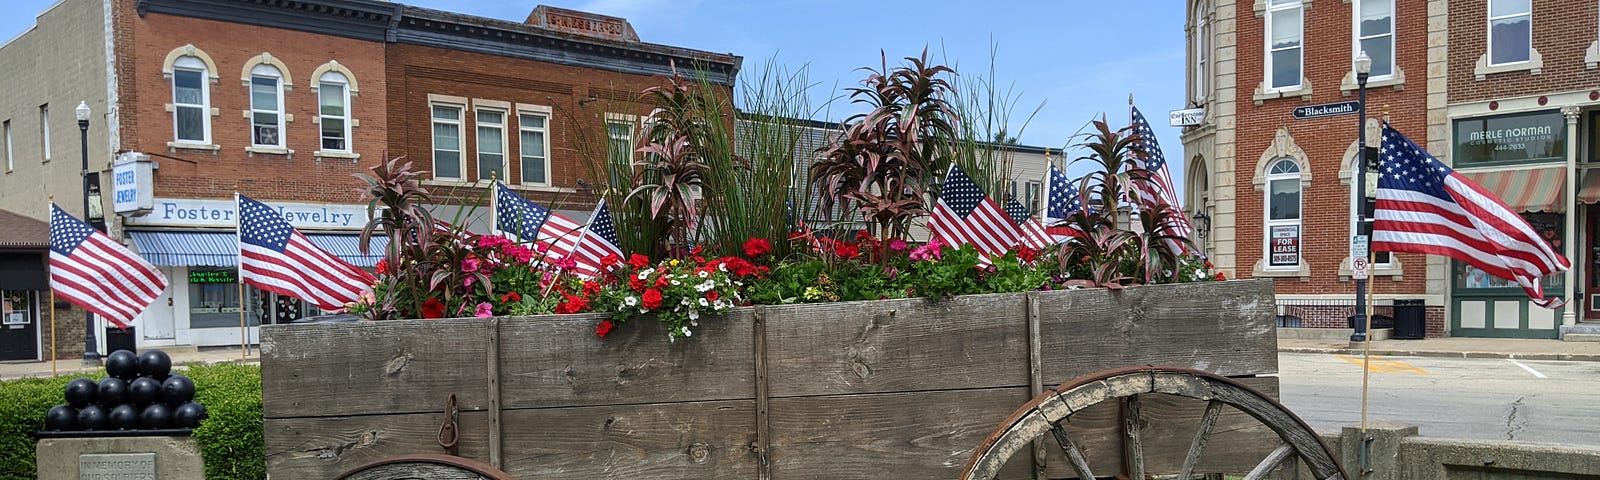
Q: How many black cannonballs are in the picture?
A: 11